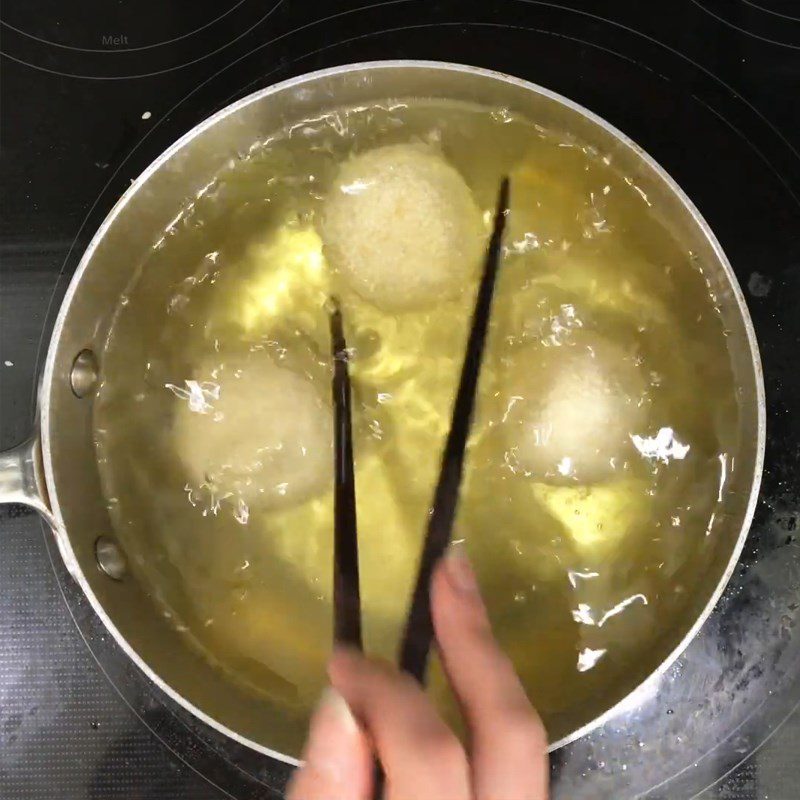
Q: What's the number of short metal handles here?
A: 1